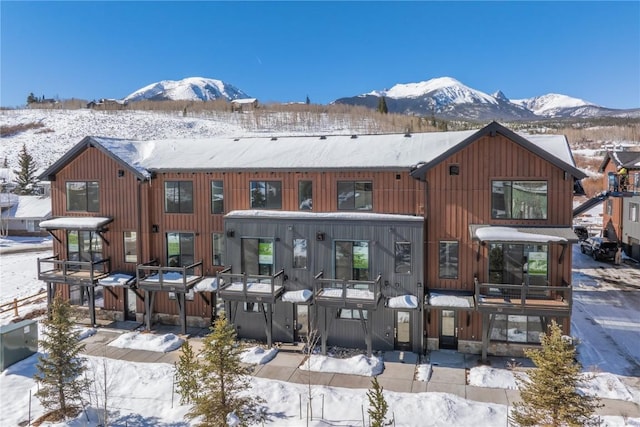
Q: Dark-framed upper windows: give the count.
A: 7